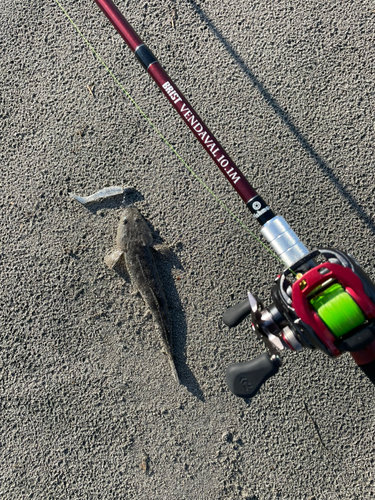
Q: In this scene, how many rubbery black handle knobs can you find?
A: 2